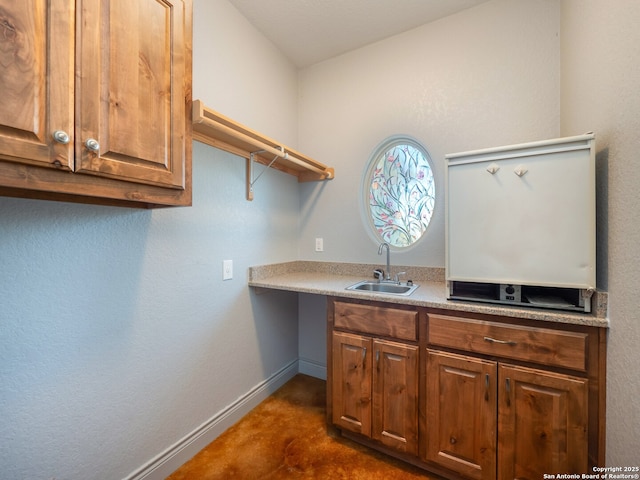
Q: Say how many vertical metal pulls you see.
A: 4